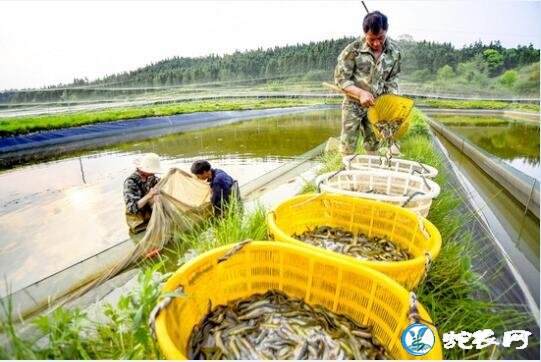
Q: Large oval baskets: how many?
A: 4